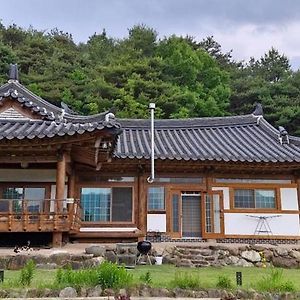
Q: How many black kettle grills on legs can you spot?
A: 1